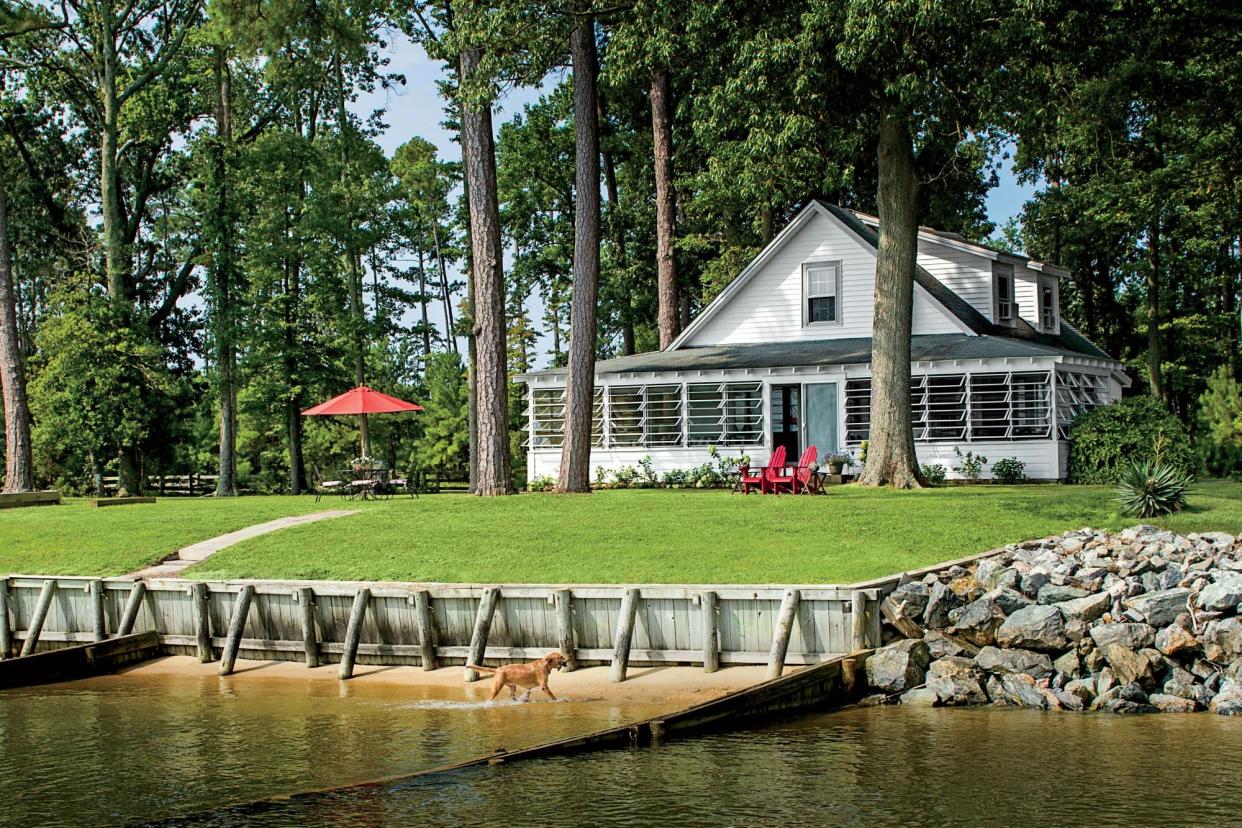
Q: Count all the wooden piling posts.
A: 15